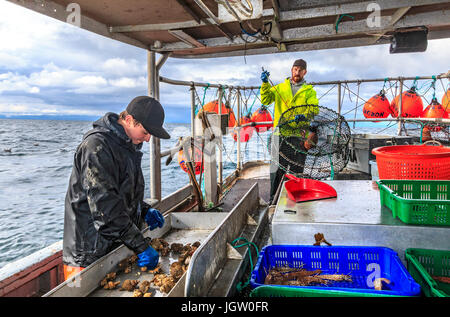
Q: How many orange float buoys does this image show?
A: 8